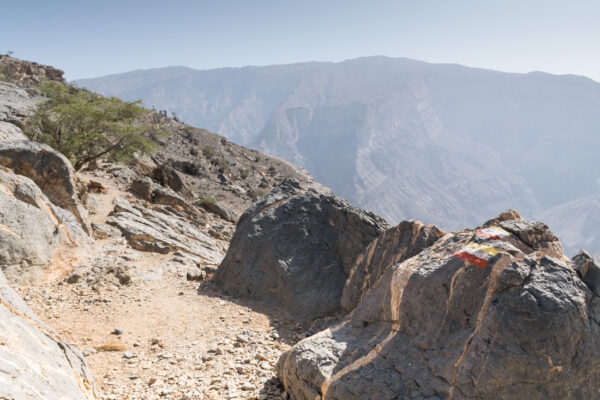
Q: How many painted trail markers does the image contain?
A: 2